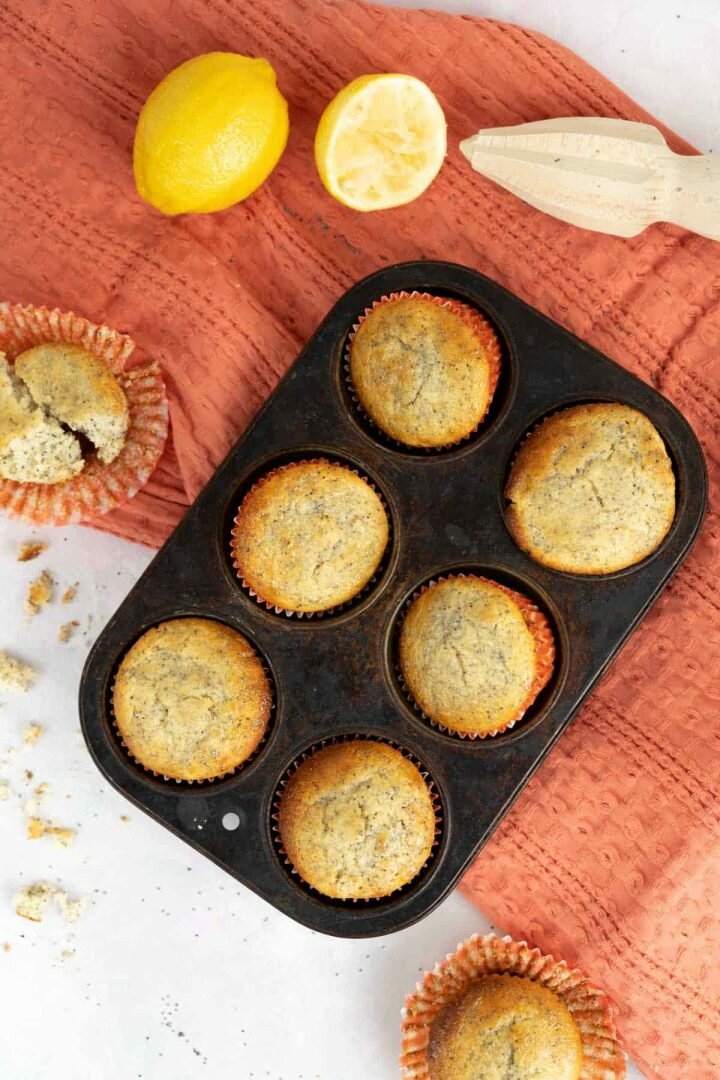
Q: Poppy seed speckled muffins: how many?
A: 8